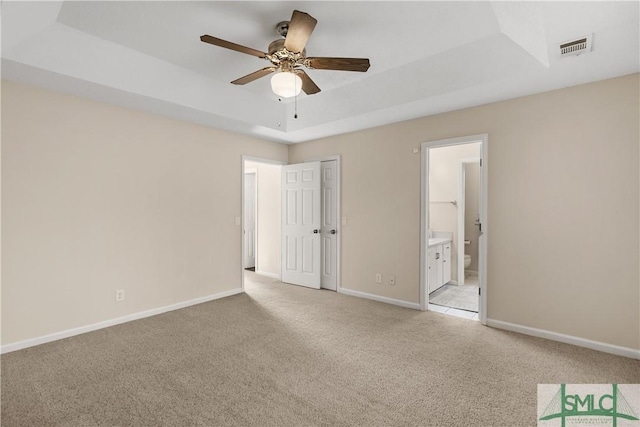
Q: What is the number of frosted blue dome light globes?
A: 0